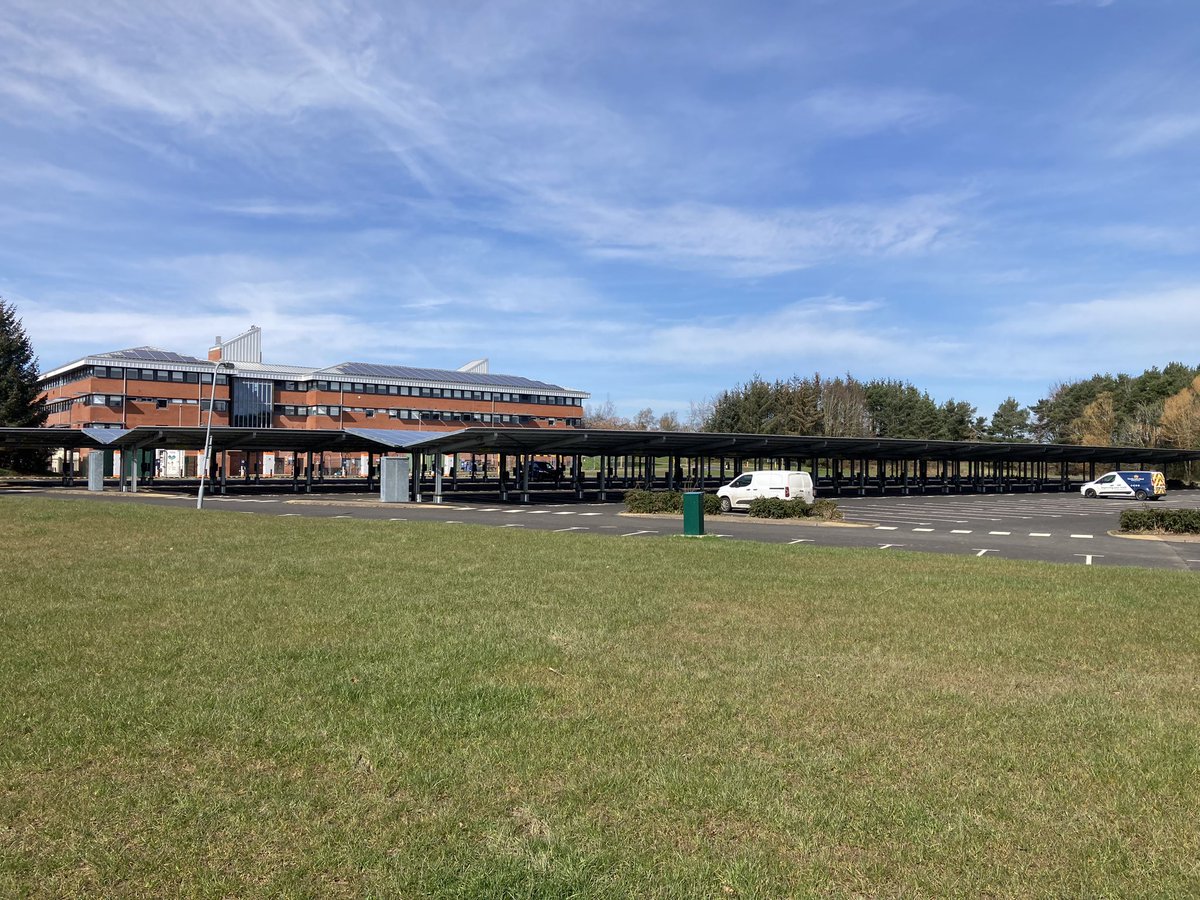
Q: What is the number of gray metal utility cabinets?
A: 2